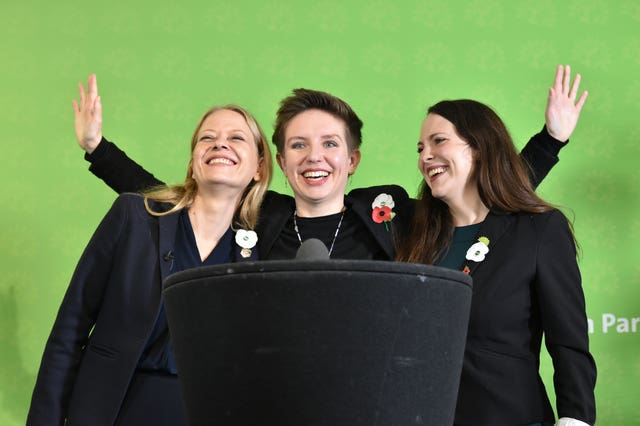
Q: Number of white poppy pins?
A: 3